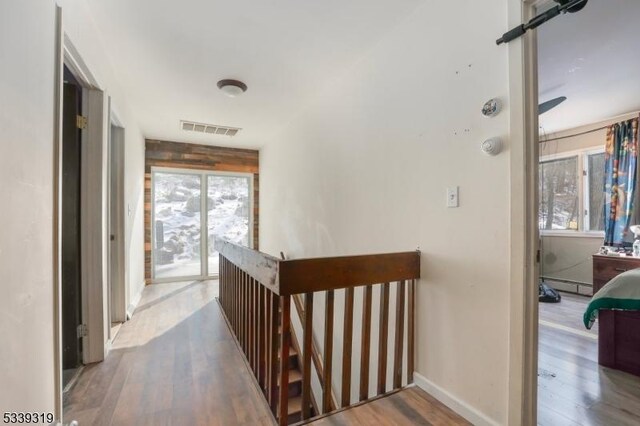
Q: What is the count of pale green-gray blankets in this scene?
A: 1